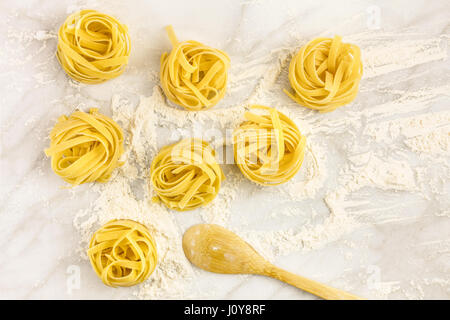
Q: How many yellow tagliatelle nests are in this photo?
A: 7